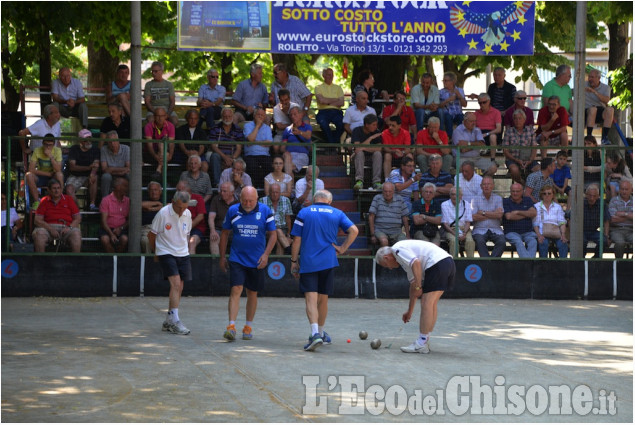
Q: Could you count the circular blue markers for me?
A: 3